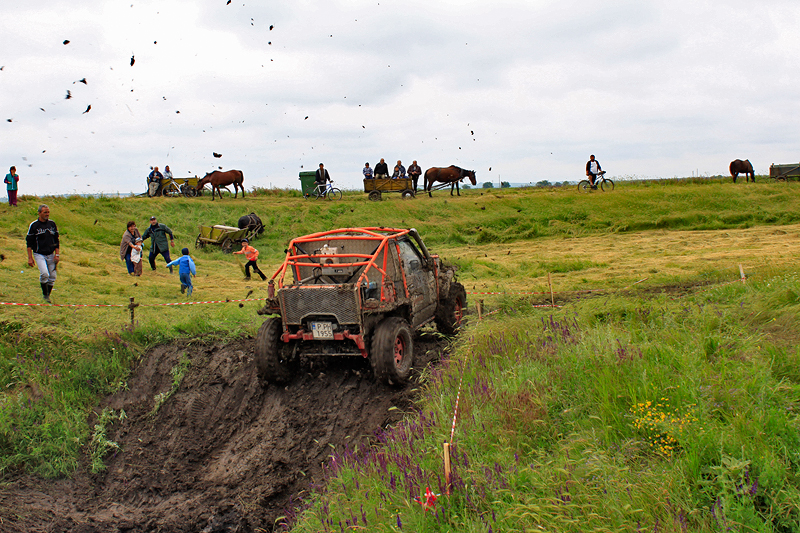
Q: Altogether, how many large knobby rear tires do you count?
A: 2